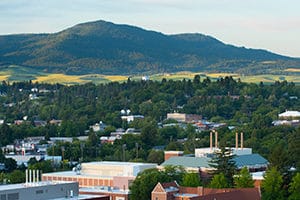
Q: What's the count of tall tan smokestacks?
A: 4